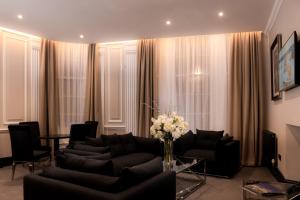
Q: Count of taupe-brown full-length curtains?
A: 4